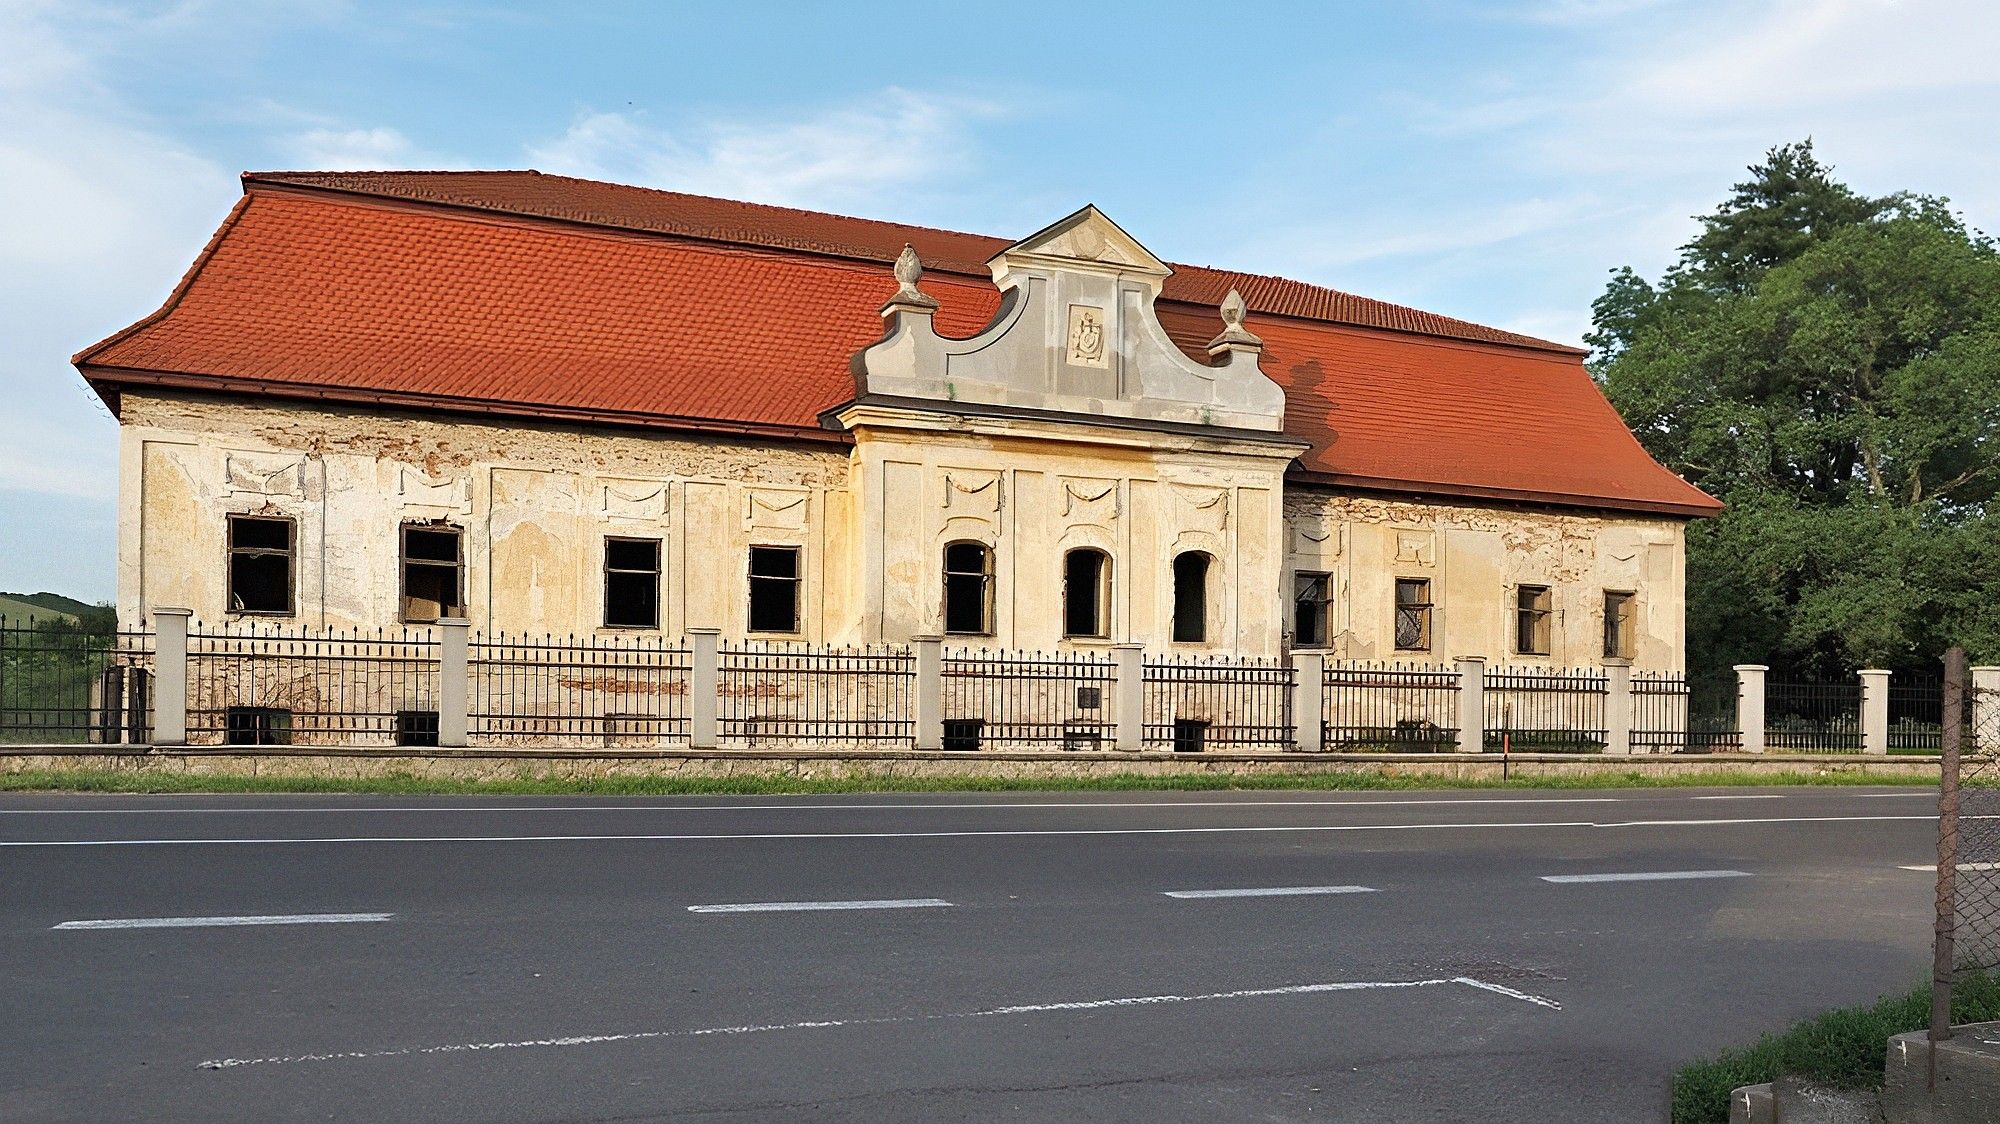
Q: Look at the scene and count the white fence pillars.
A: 11